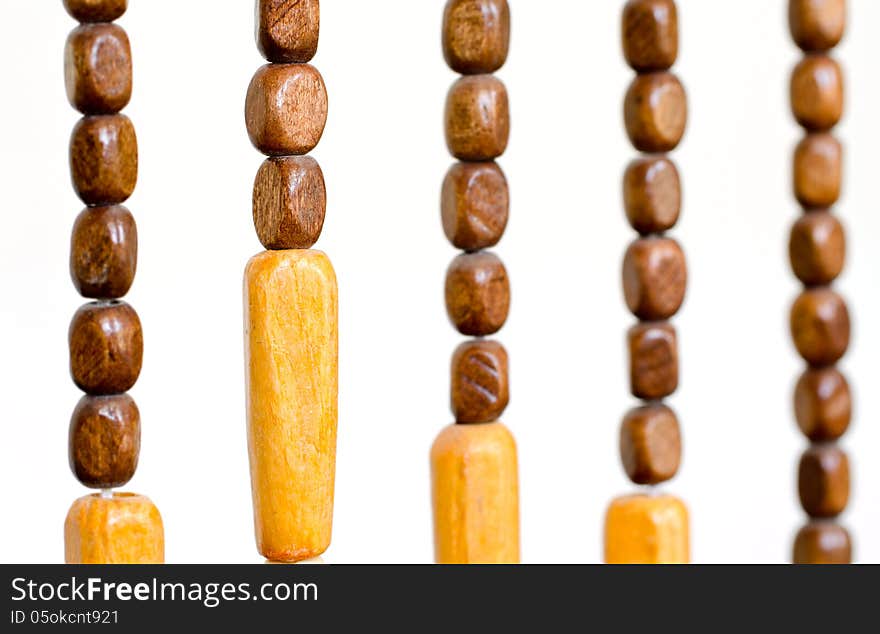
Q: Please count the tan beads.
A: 4